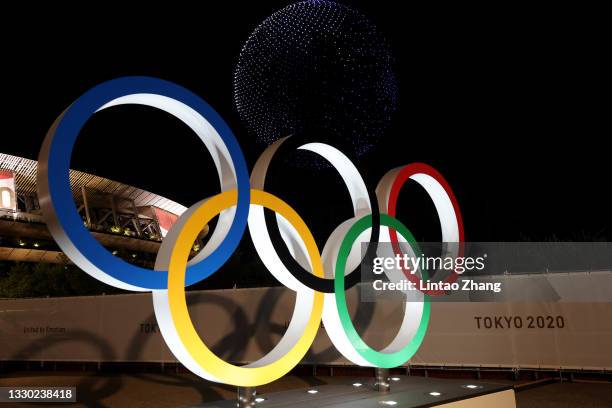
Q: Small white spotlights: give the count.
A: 7